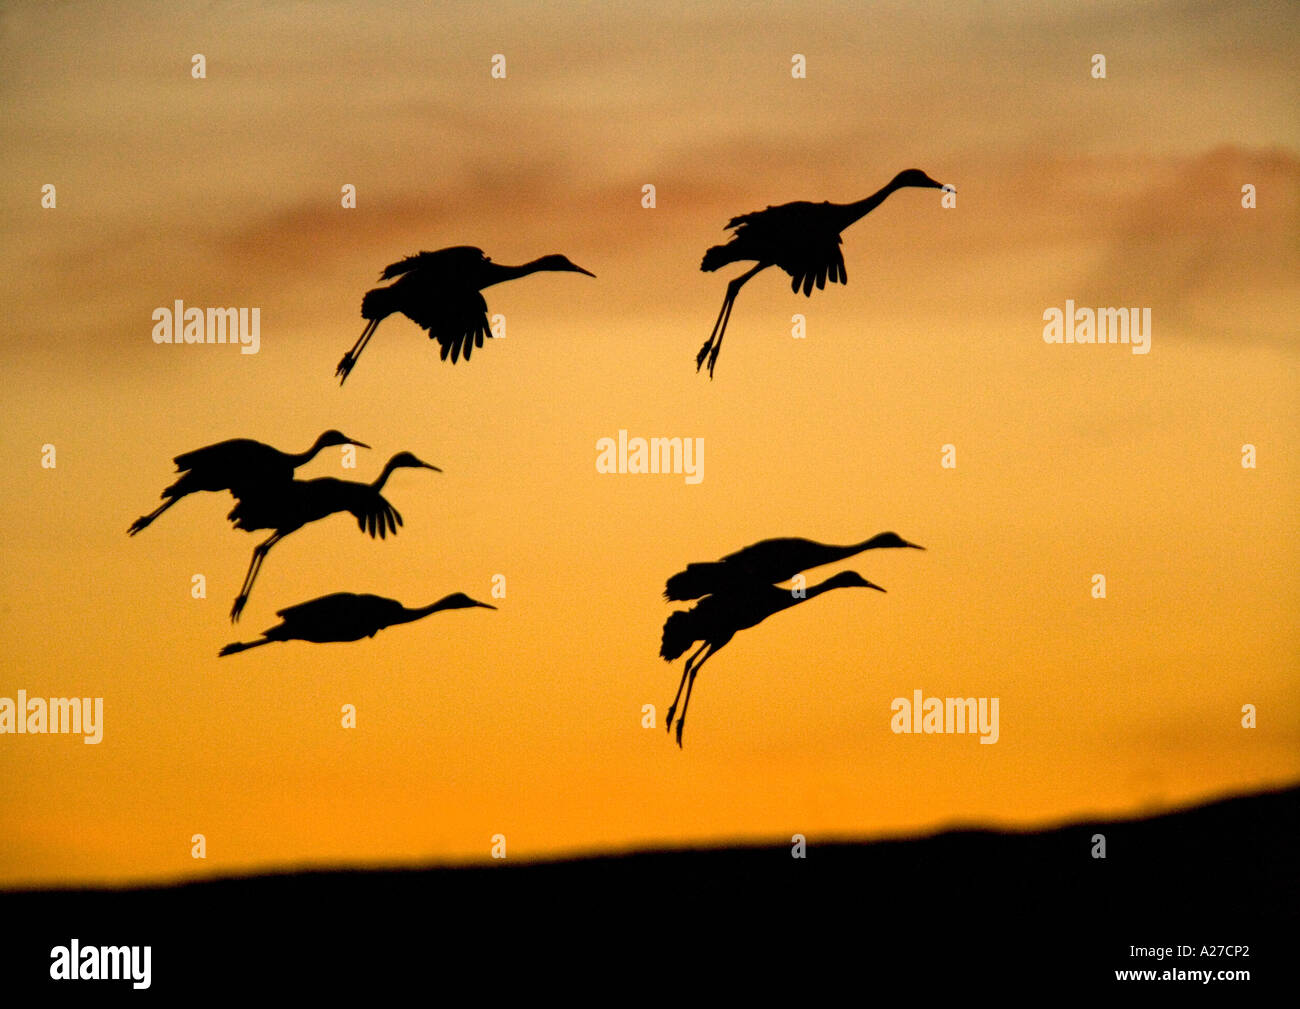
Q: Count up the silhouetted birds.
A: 7